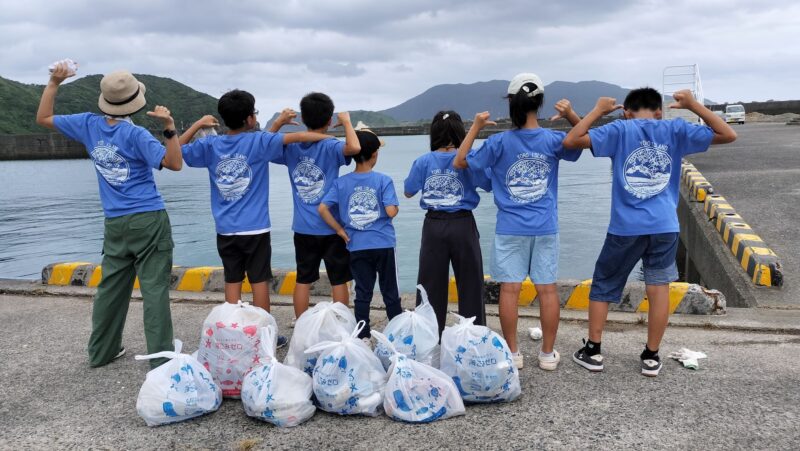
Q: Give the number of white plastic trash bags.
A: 8